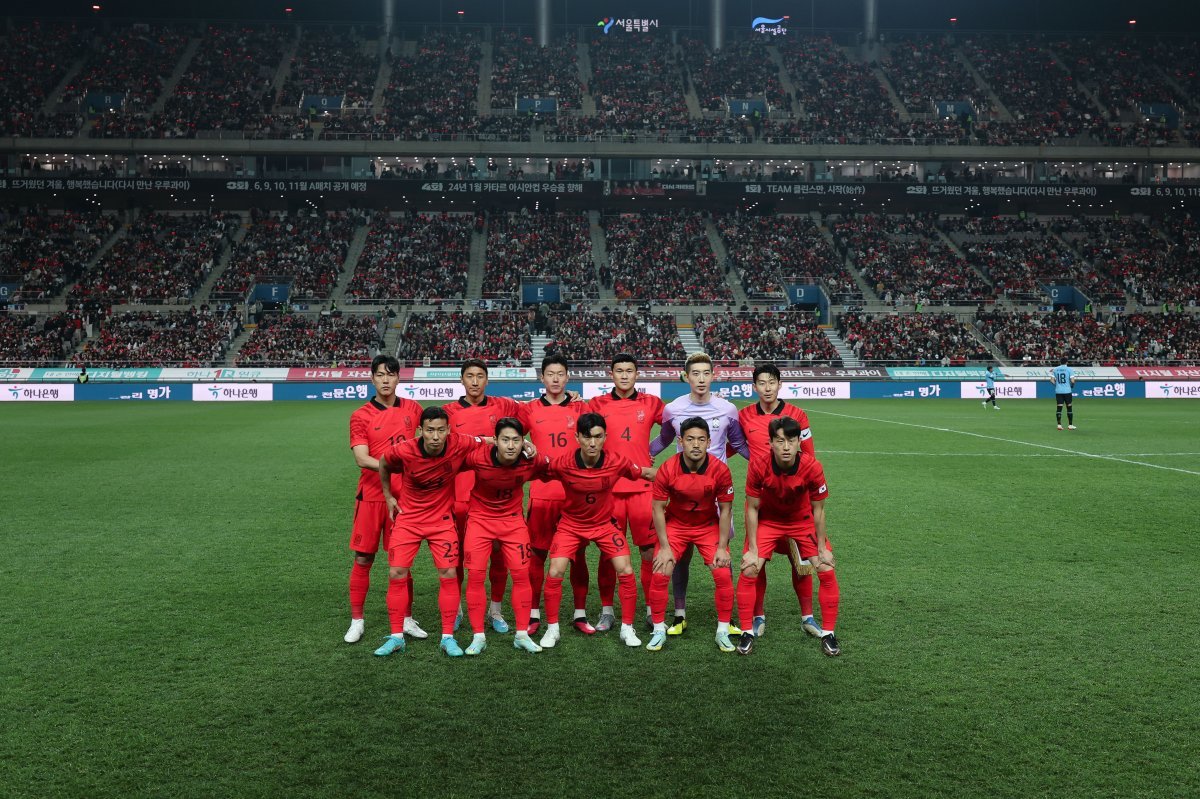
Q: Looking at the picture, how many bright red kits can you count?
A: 10